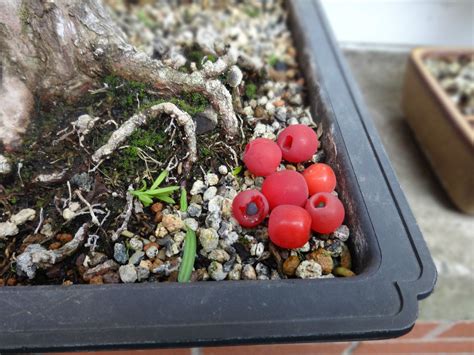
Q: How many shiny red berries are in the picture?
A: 7